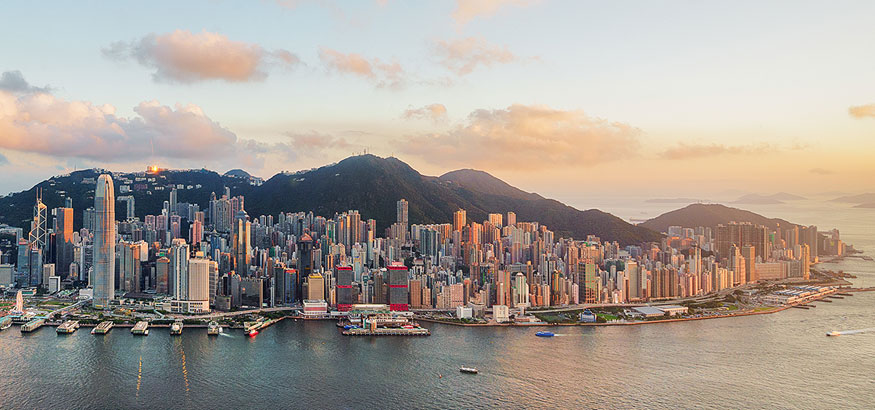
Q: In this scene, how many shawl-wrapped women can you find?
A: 0